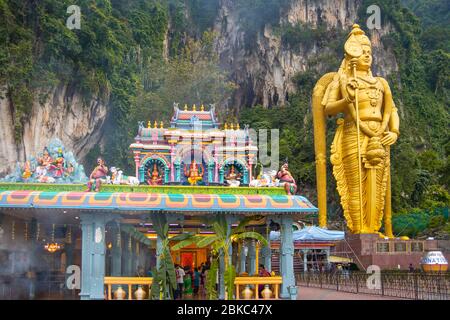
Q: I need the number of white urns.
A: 4